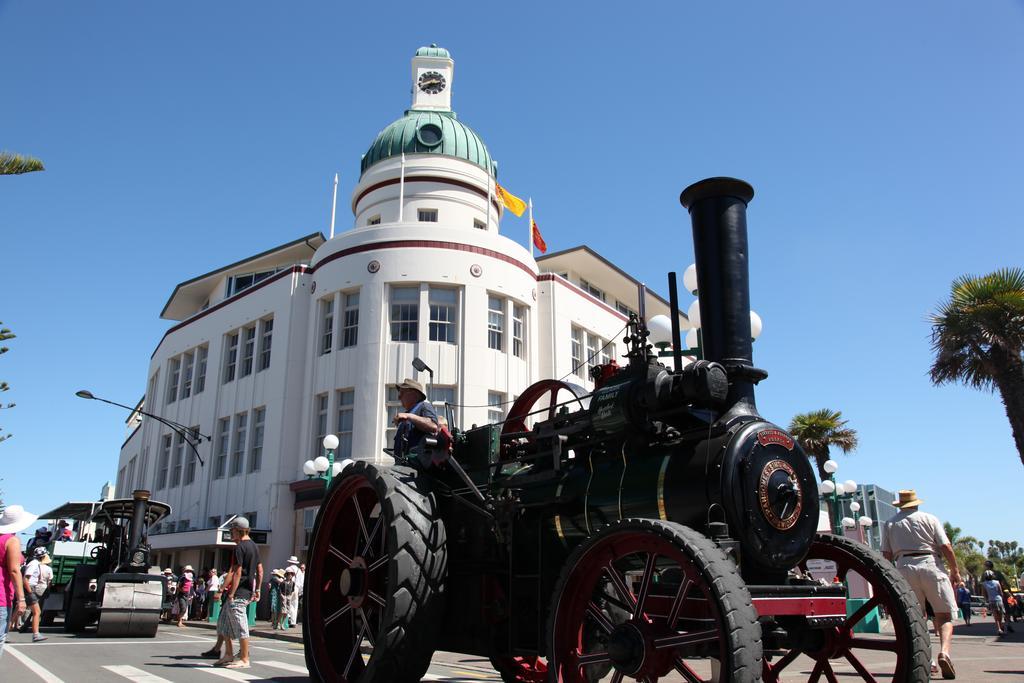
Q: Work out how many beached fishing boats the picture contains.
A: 0